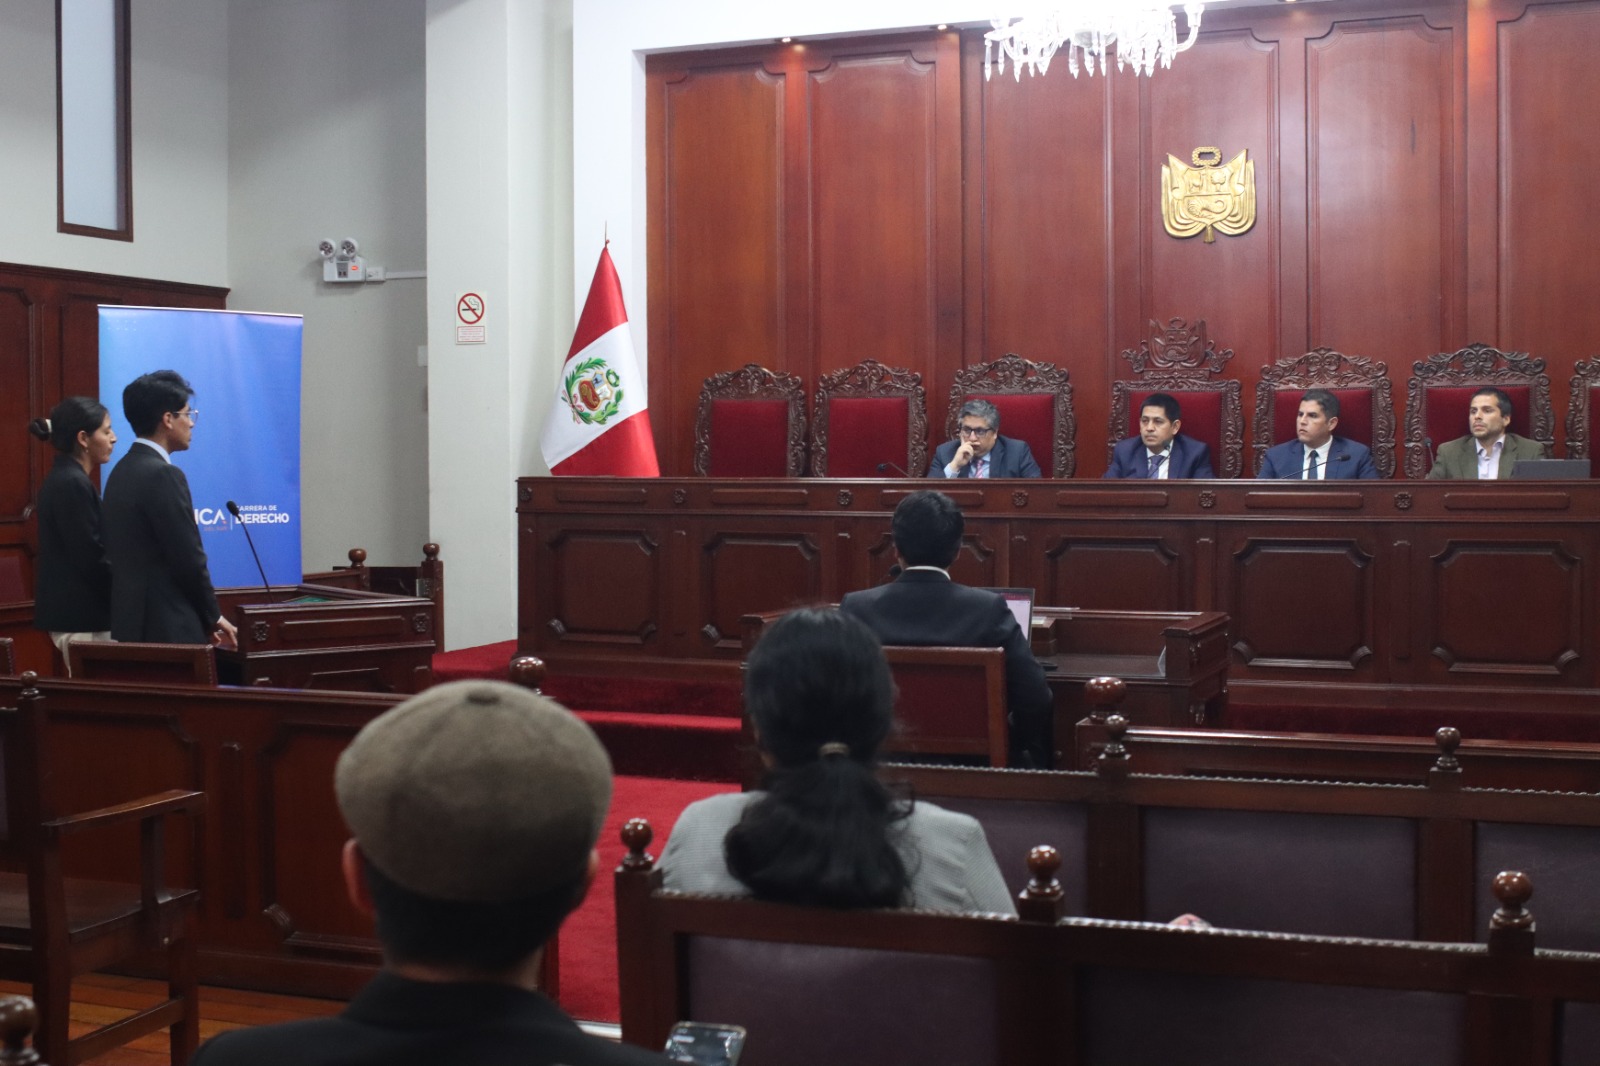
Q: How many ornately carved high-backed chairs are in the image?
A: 7